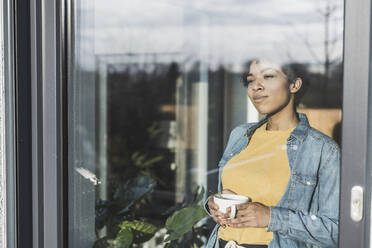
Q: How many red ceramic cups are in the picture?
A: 0